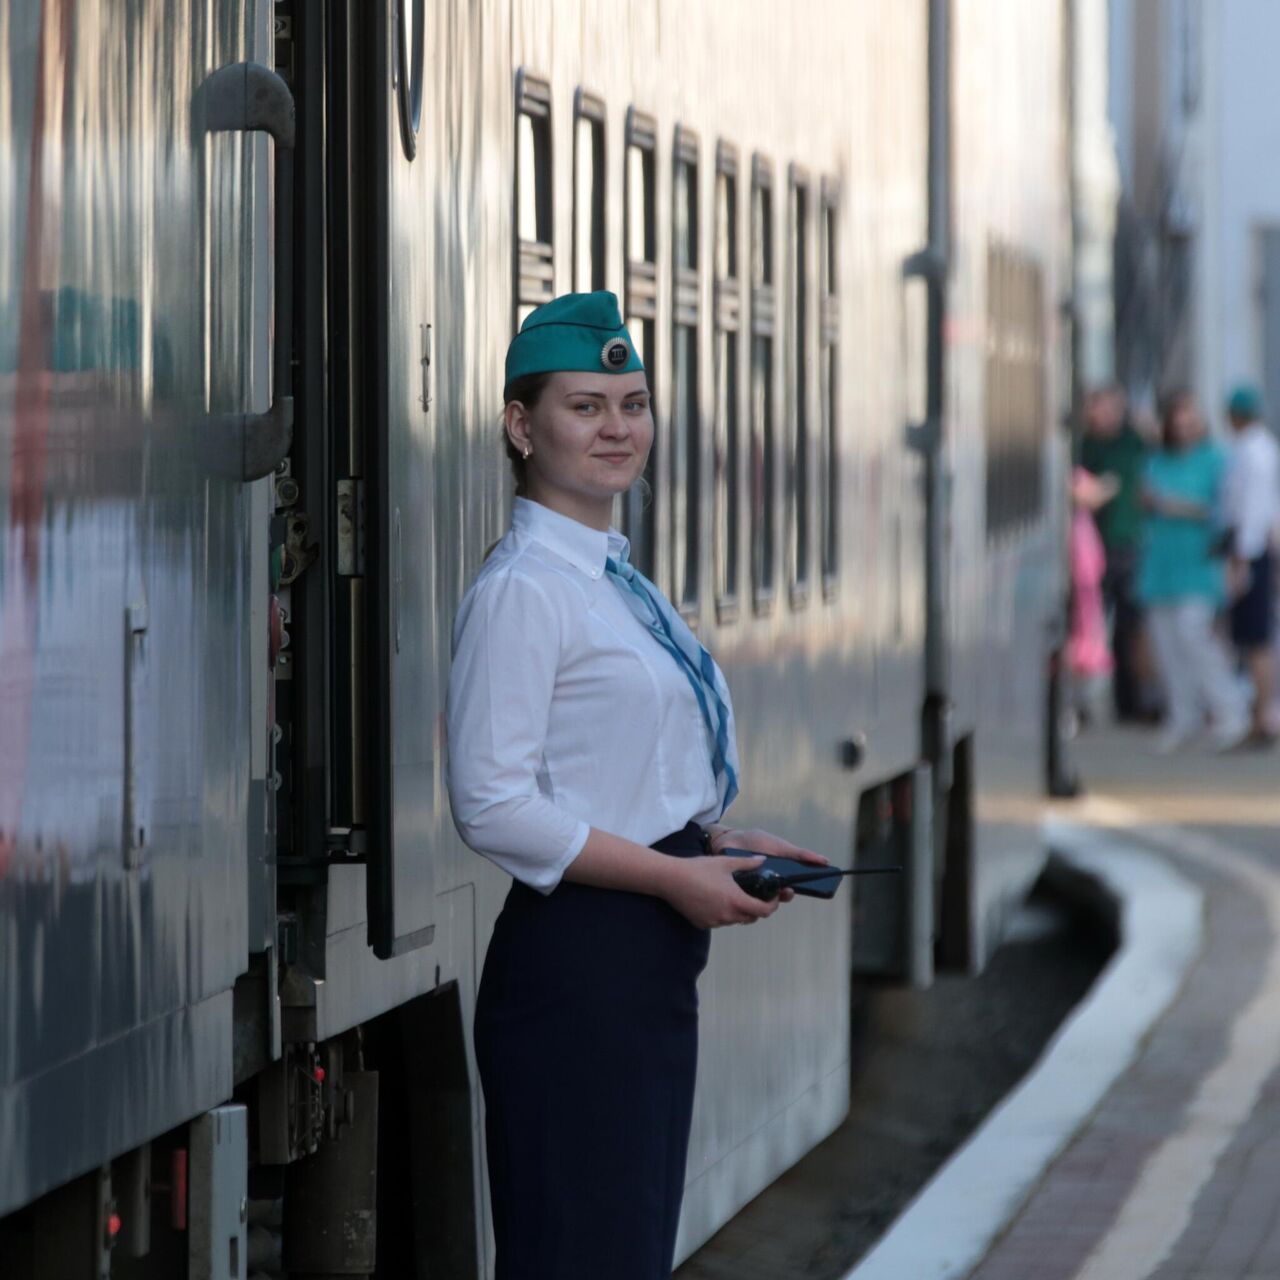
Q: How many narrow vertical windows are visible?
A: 8